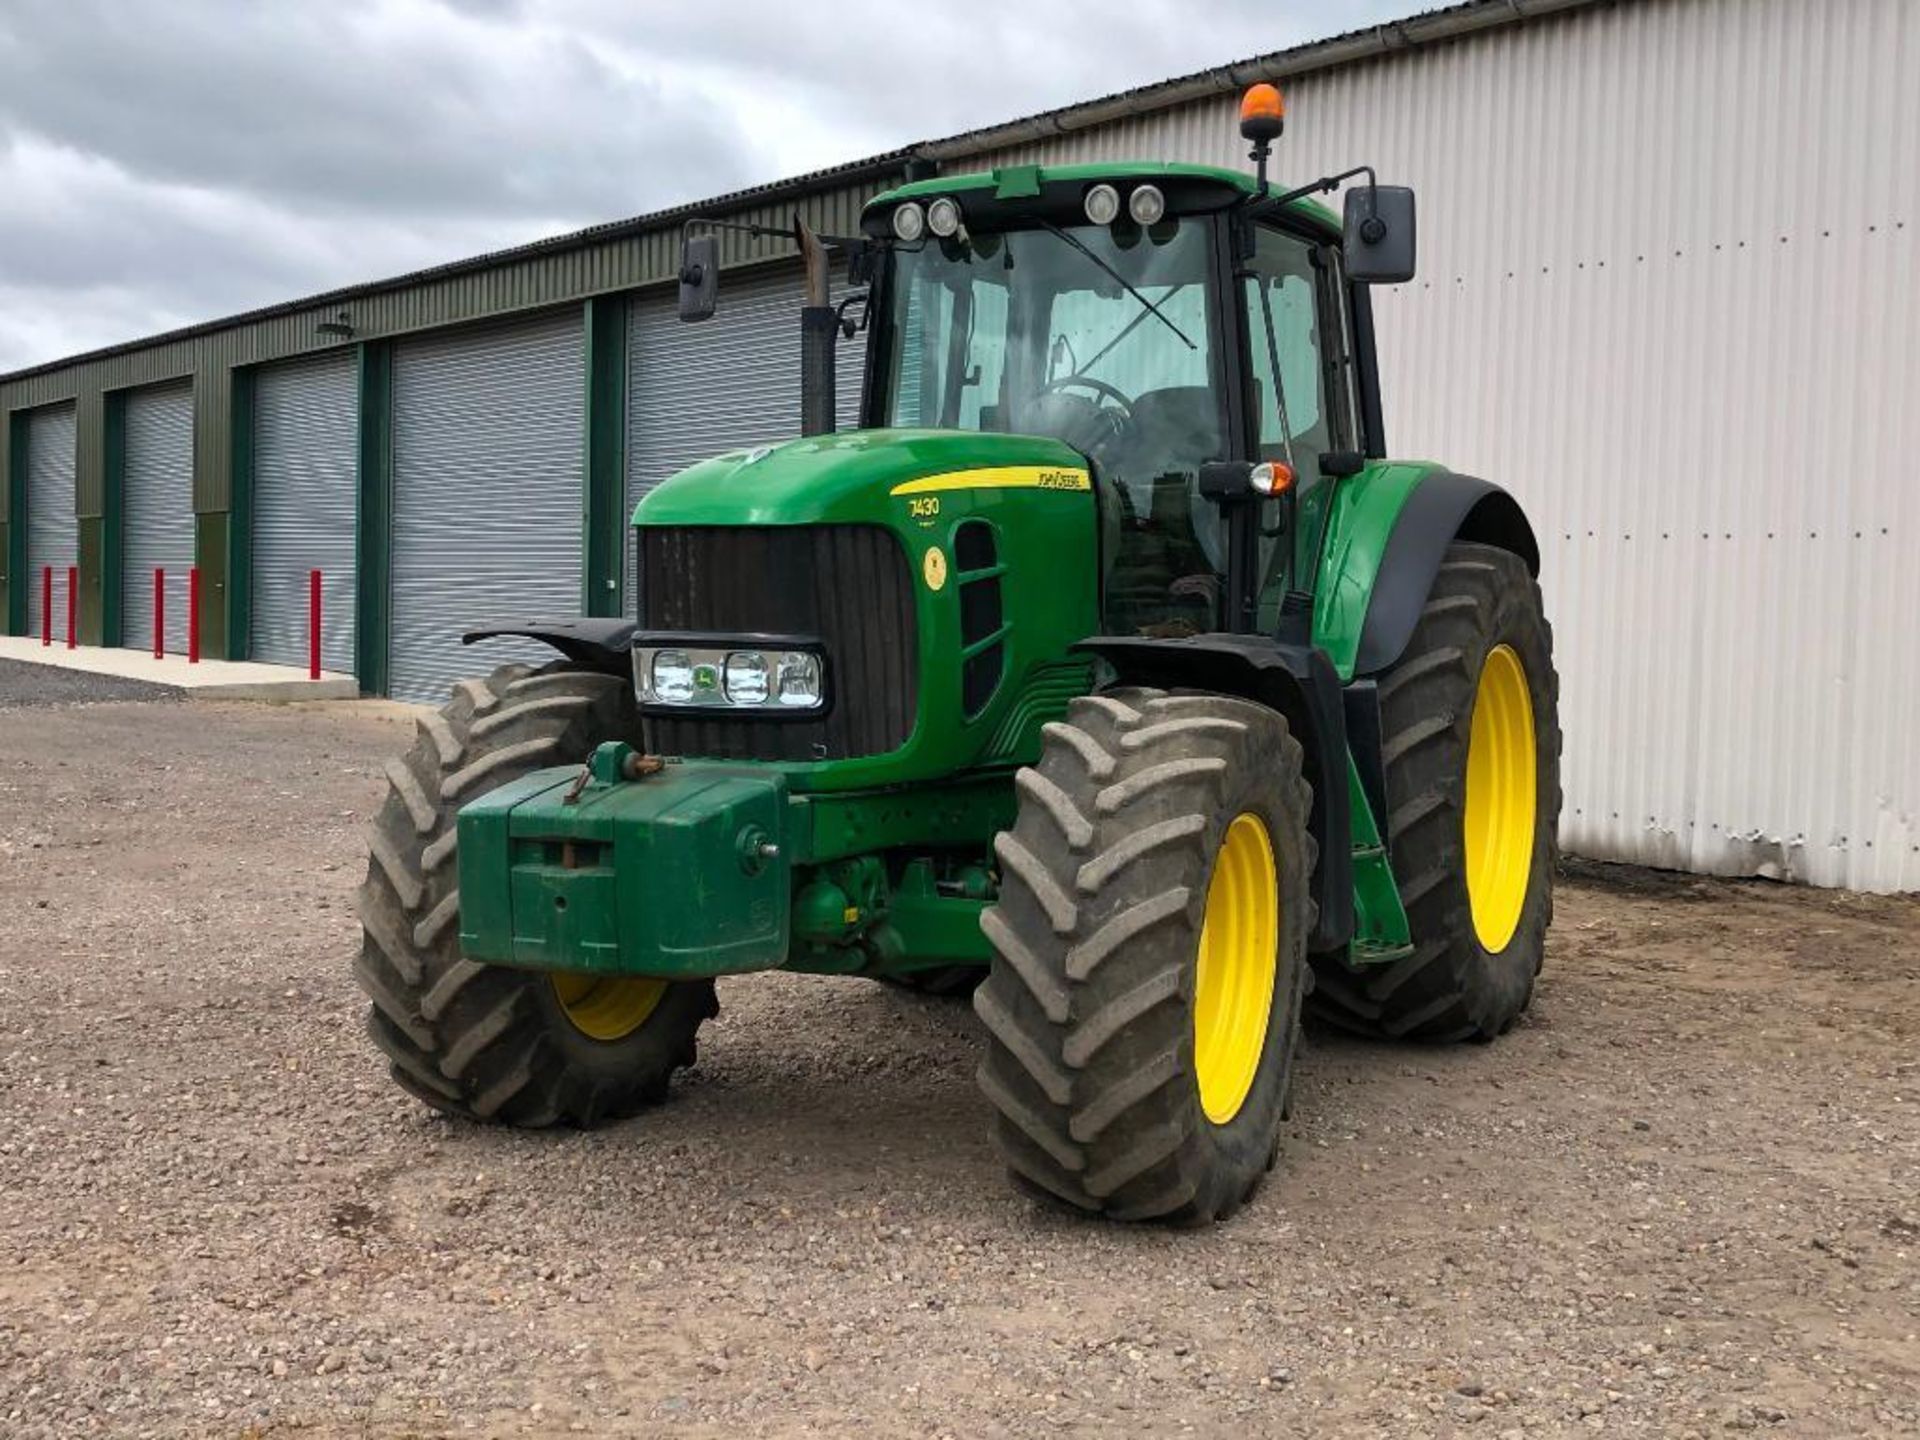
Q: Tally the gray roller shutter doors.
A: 5